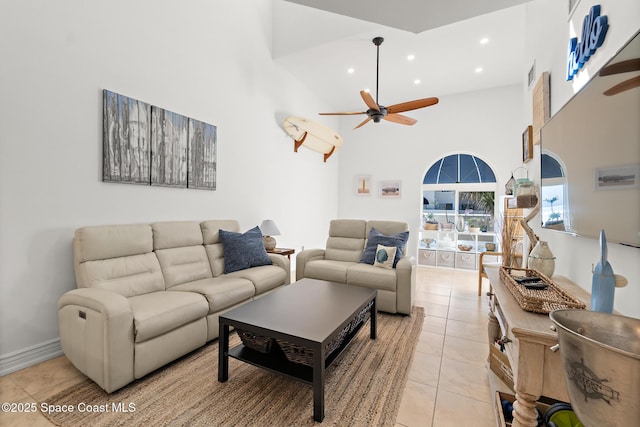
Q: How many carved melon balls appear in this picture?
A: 0